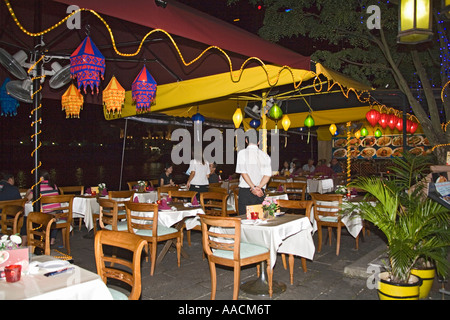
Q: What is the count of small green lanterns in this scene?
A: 4